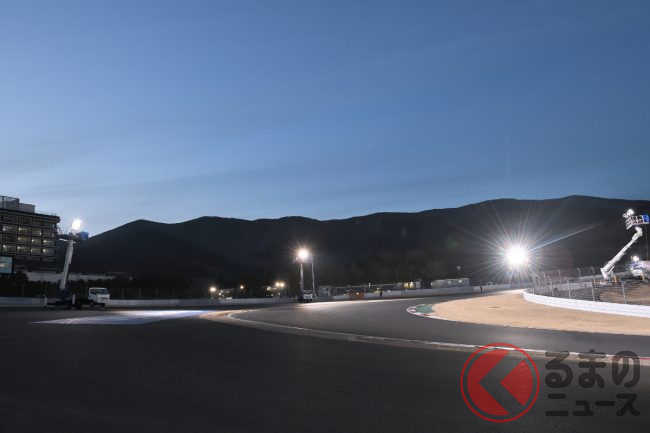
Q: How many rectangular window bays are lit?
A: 10